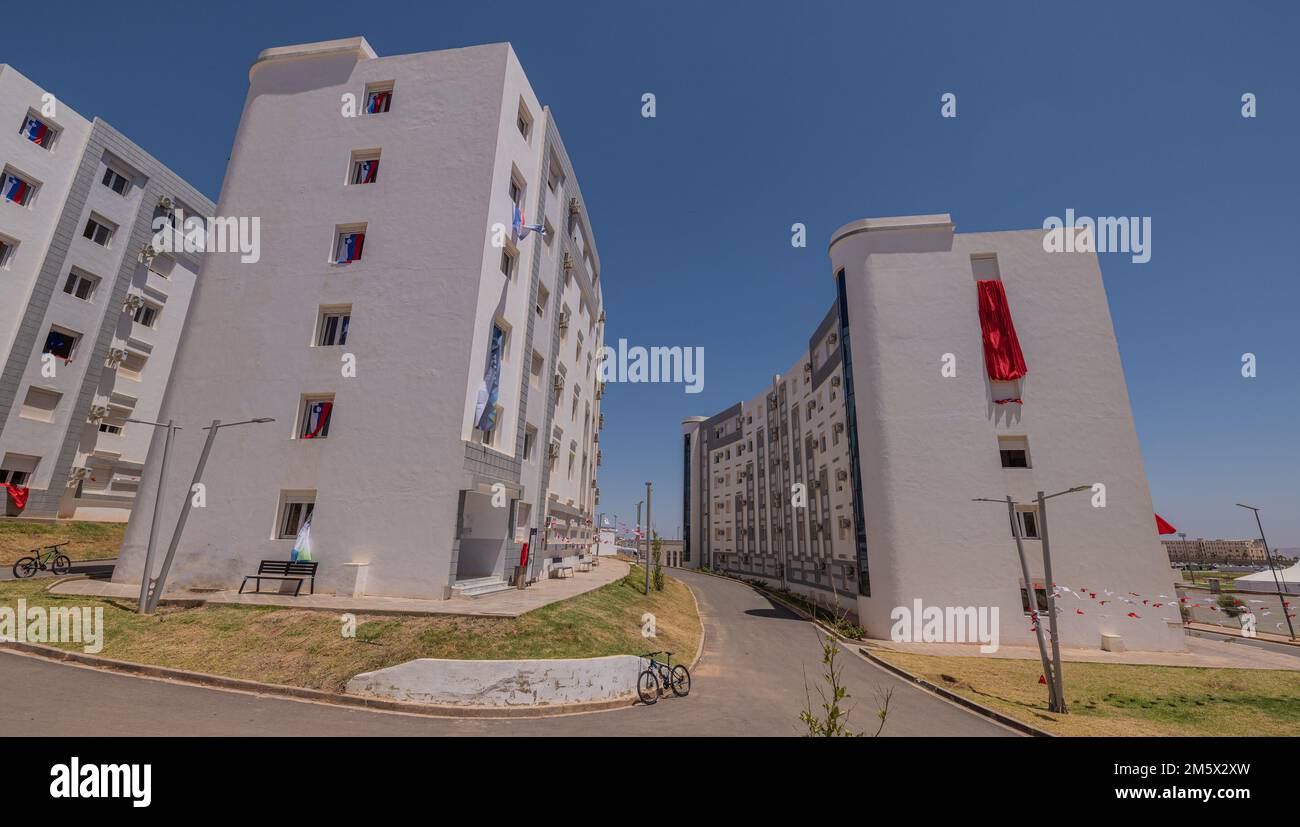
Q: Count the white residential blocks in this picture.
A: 3